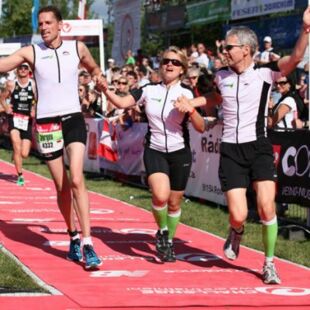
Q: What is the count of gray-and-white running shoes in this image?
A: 2